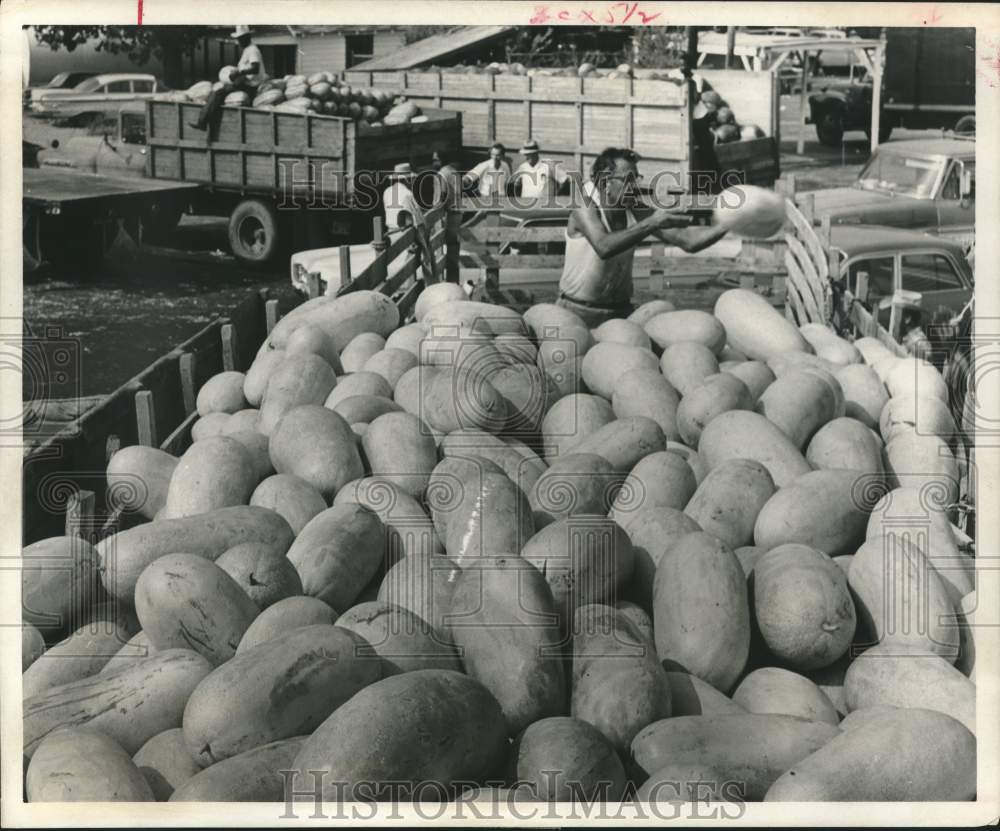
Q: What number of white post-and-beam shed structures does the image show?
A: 1